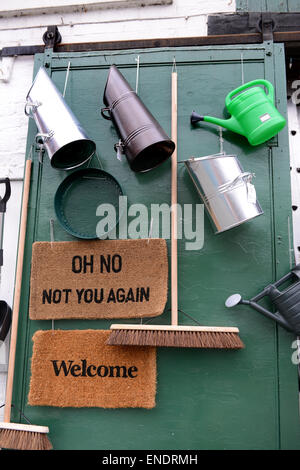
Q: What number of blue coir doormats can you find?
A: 0